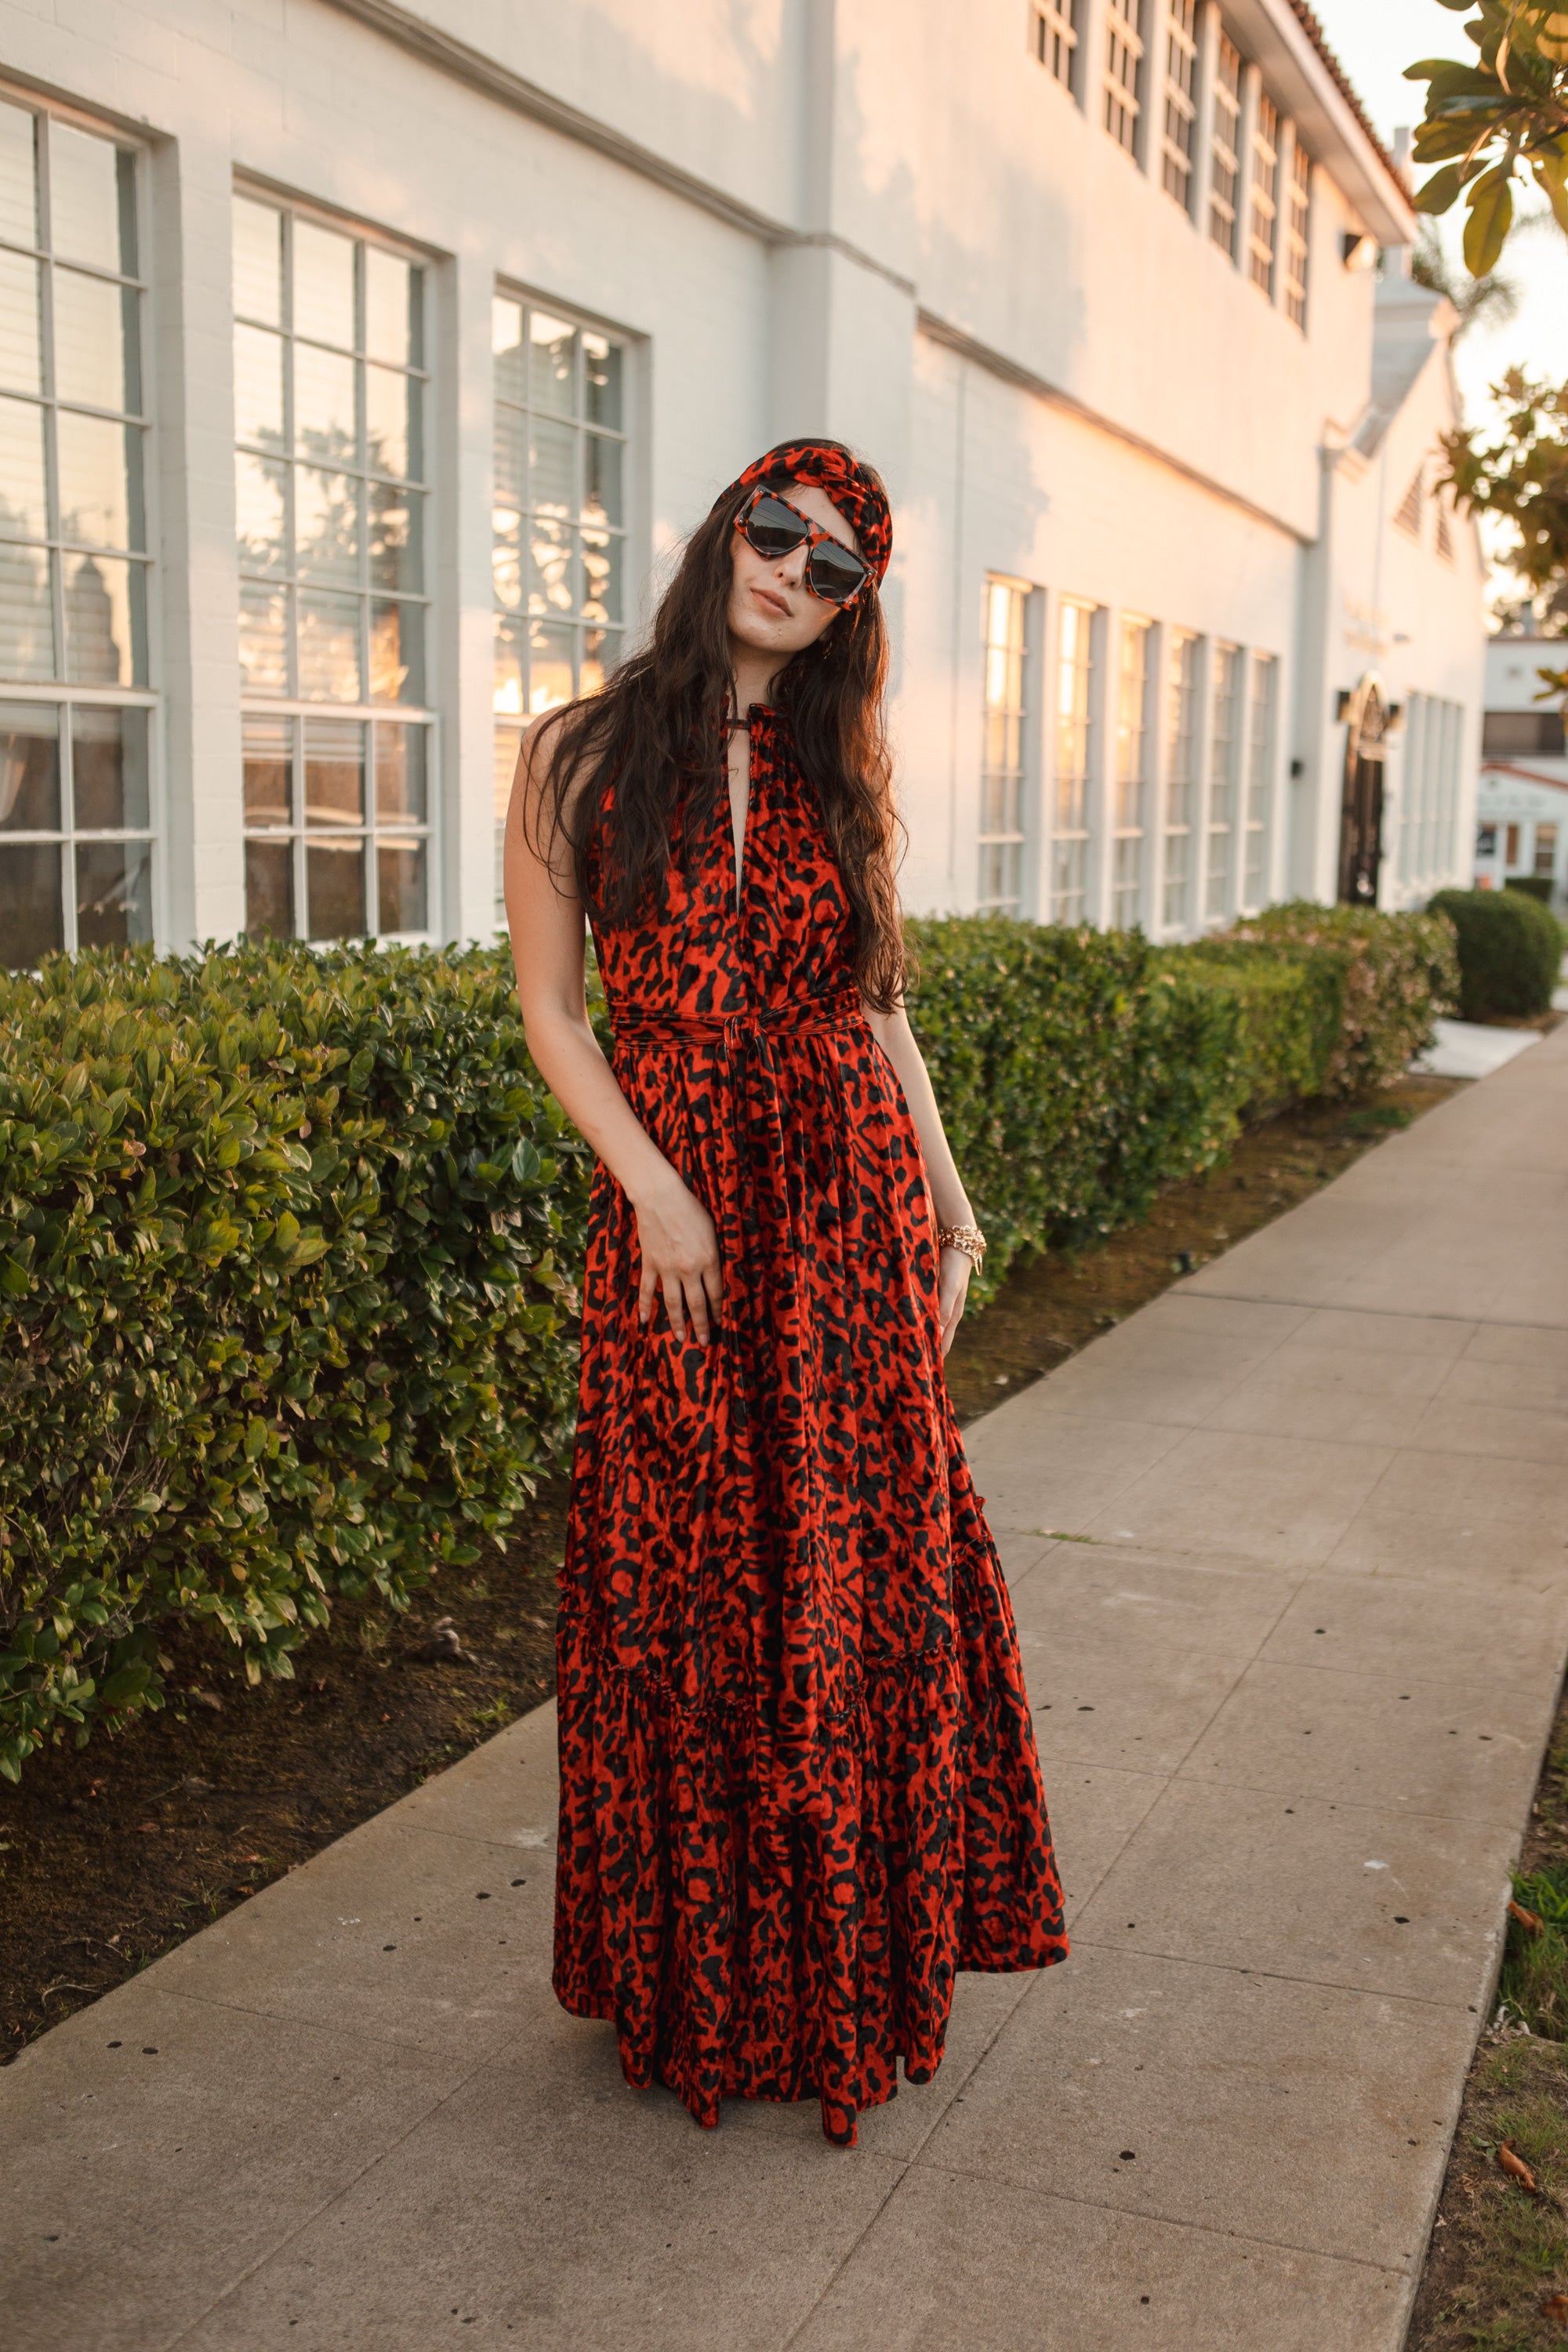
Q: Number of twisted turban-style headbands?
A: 1